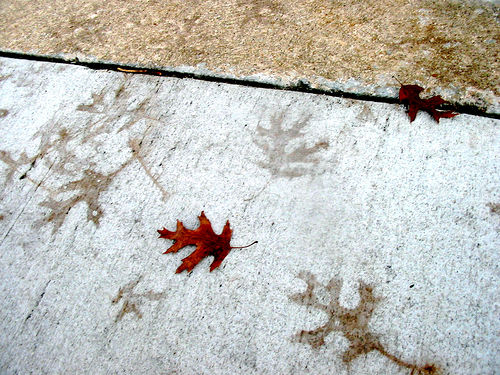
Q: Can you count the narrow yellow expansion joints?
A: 0